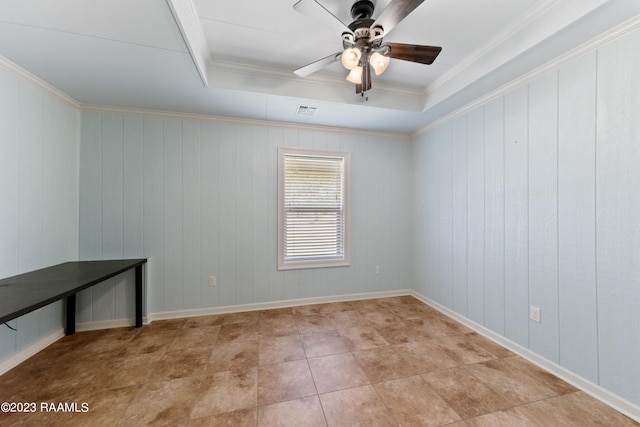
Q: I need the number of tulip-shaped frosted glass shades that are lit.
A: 3